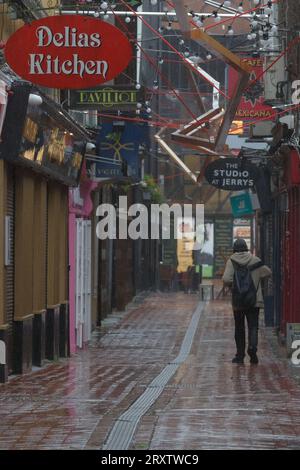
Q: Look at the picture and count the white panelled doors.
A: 2